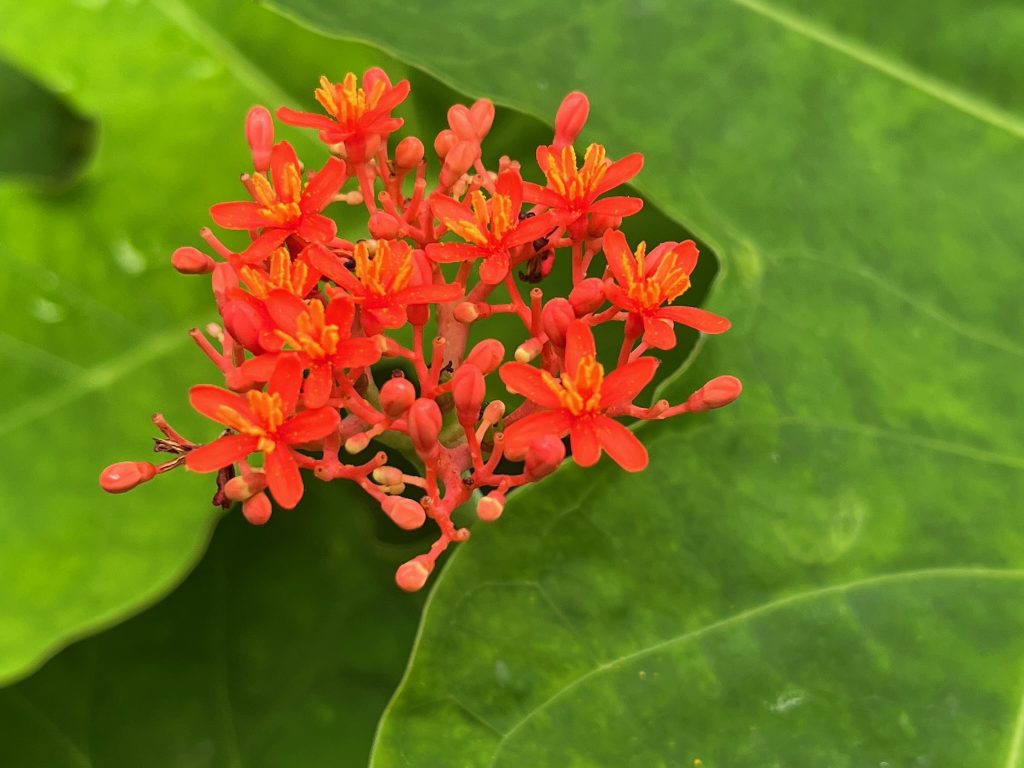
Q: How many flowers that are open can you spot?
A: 10